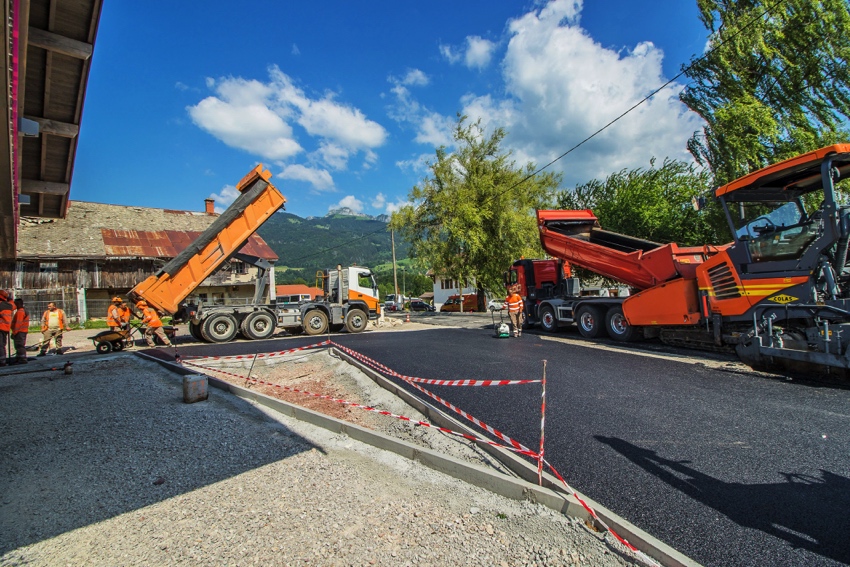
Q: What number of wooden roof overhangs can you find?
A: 1